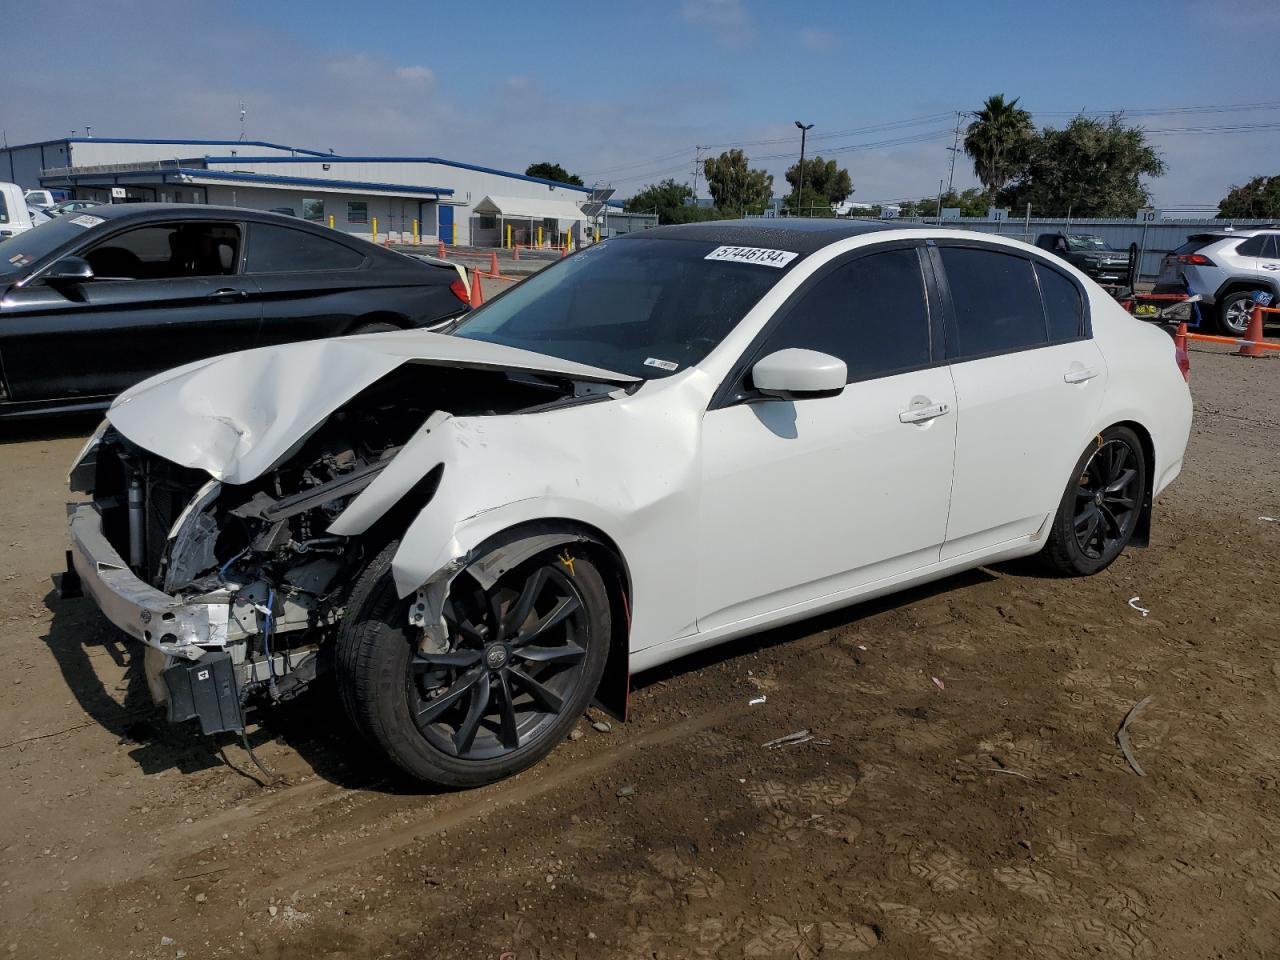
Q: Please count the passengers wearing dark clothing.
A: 0